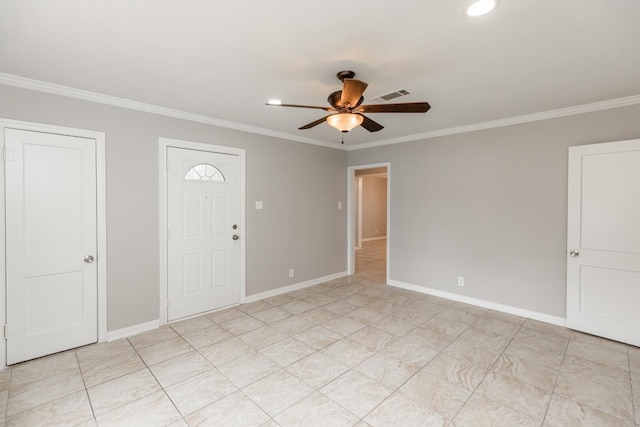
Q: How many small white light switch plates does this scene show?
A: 2